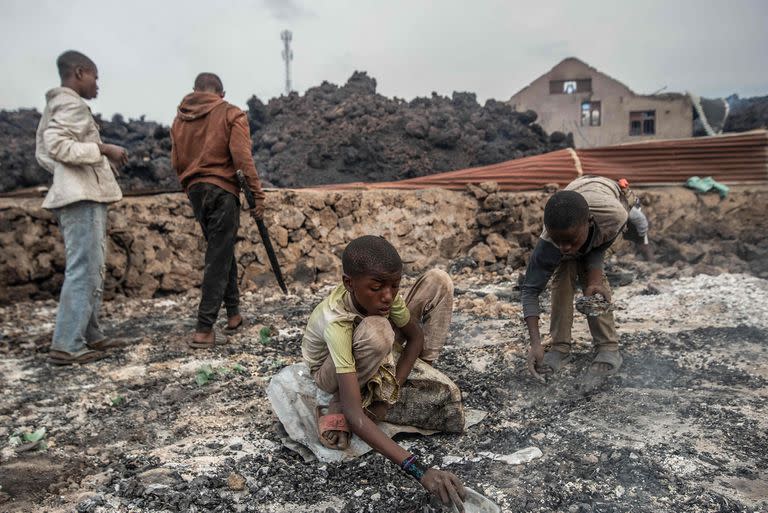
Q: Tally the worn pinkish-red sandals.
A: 1